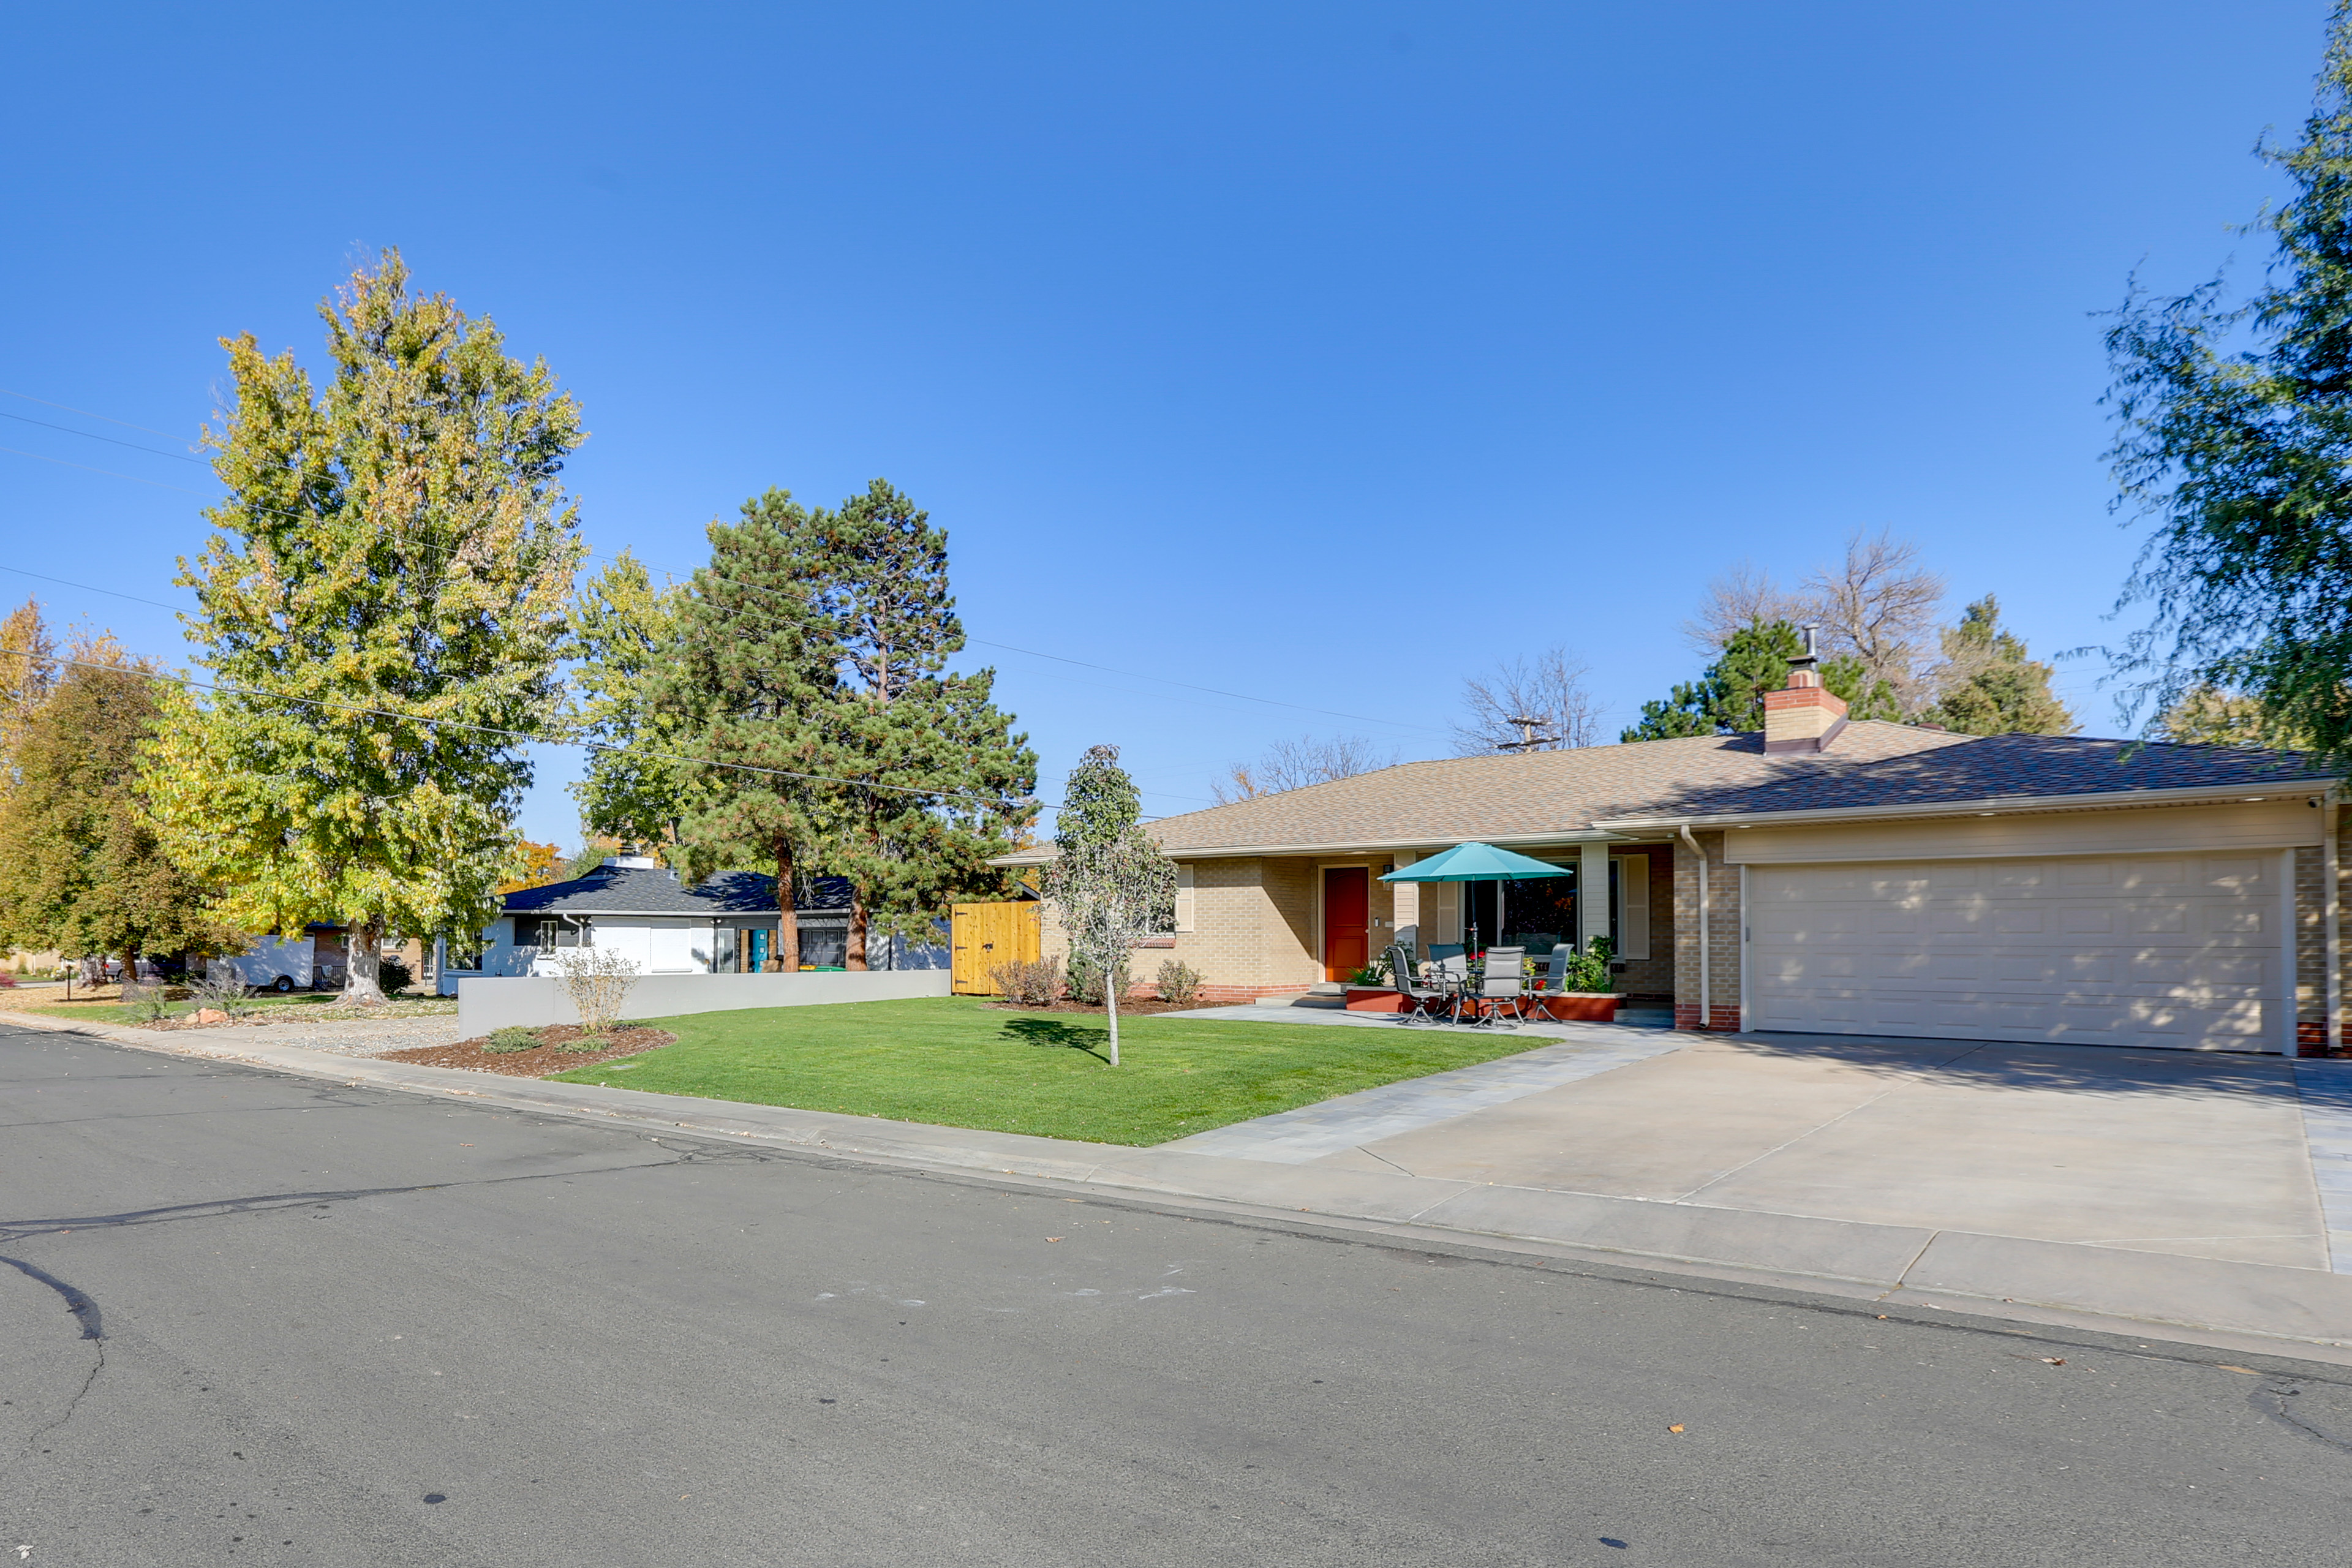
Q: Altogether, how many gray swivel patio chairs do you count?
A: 4